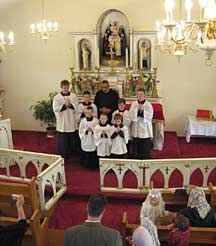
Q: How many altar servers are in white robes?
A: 7